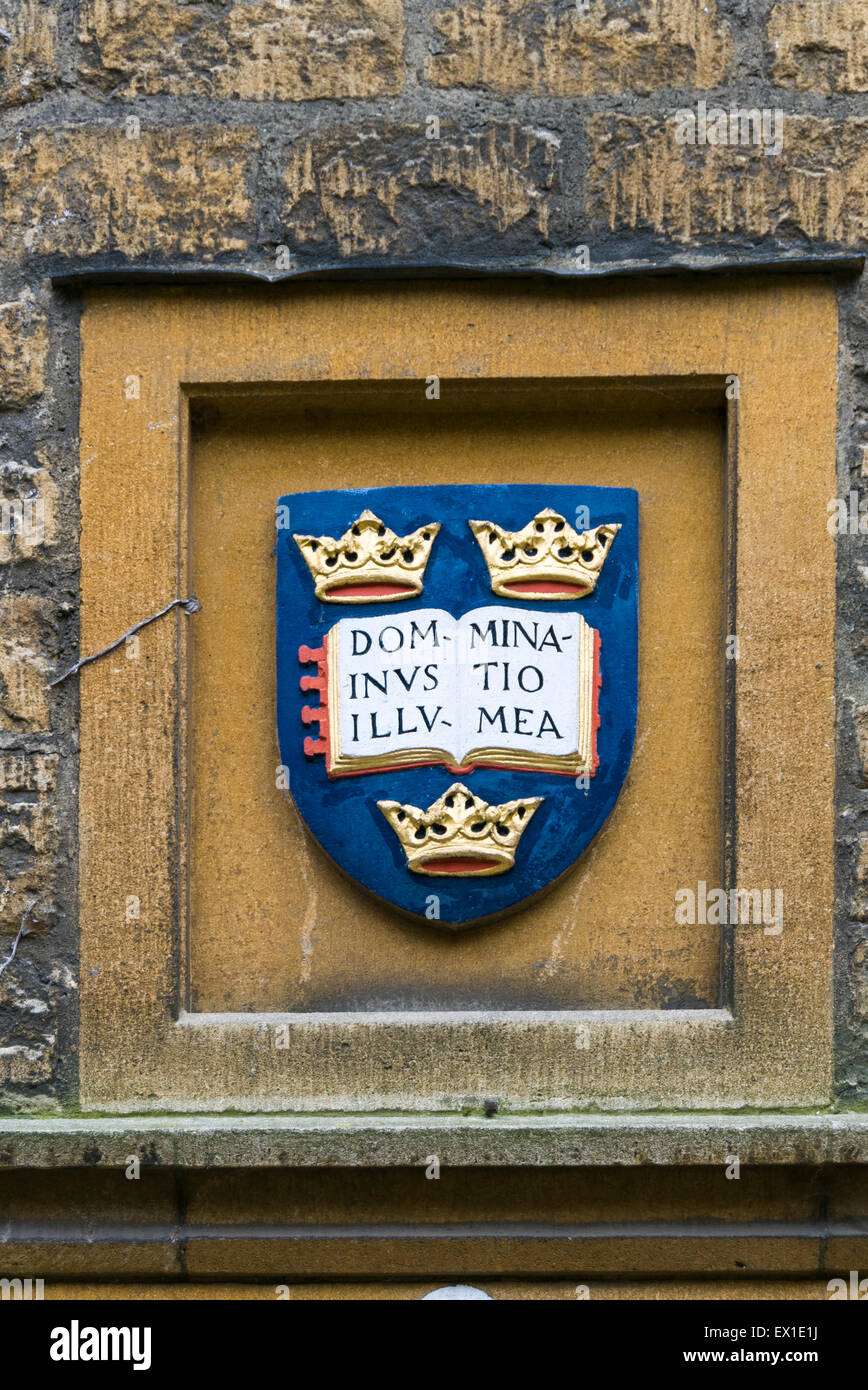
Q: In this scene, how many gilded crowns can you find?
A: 3